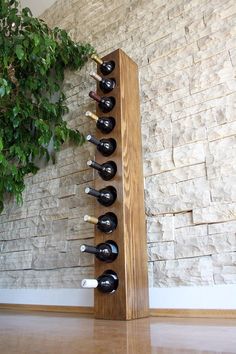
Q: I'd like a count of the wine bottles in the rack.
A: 10